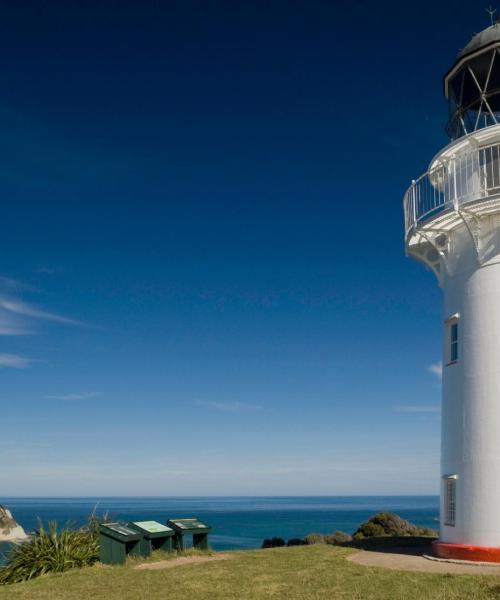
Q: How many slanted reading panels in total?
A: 3